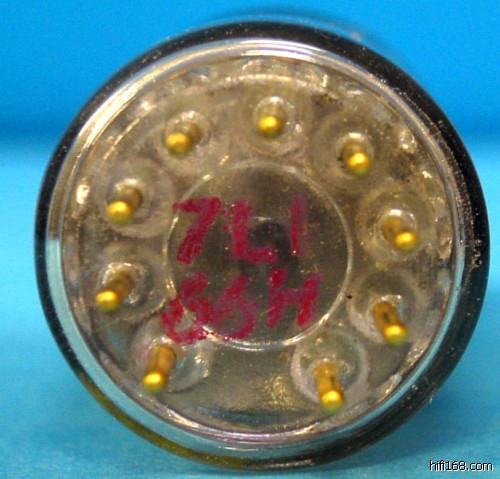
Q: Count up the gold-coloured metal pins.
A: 9